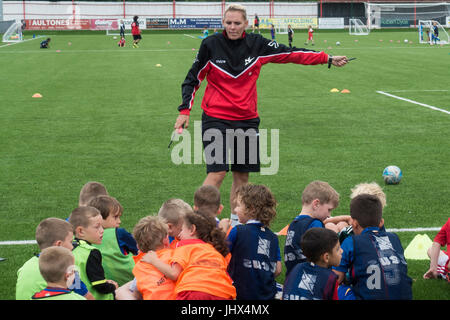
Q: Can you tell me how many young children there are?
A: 15